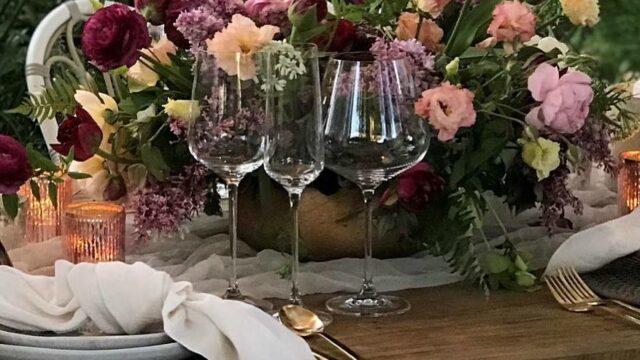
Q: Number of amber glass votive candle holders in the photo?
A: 3